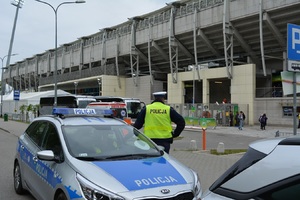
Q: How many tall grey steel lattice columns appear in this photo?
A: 3